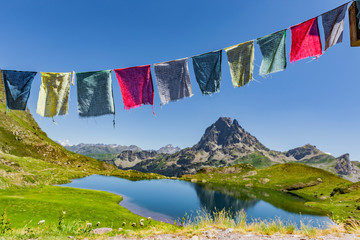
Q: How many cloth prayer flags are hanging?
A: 10